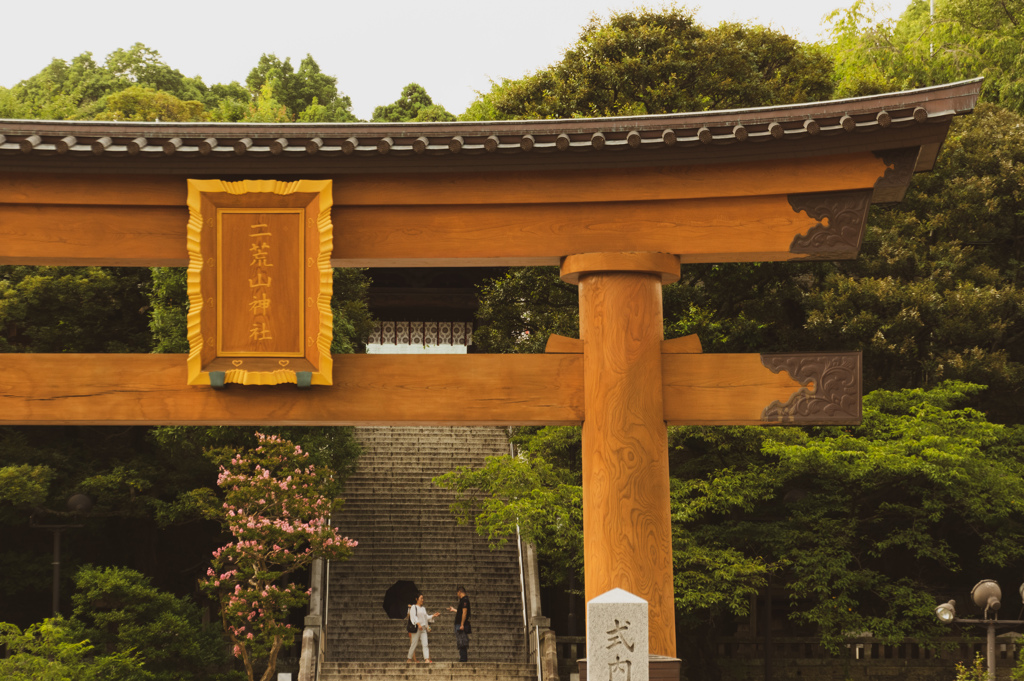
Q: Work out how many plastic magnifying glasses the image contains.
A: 0